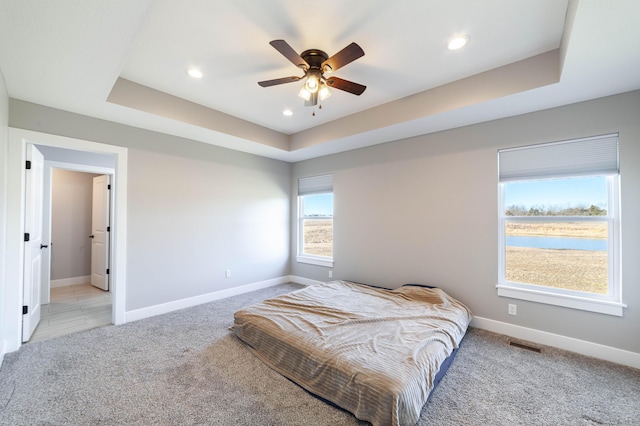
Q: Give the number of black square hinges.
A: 6